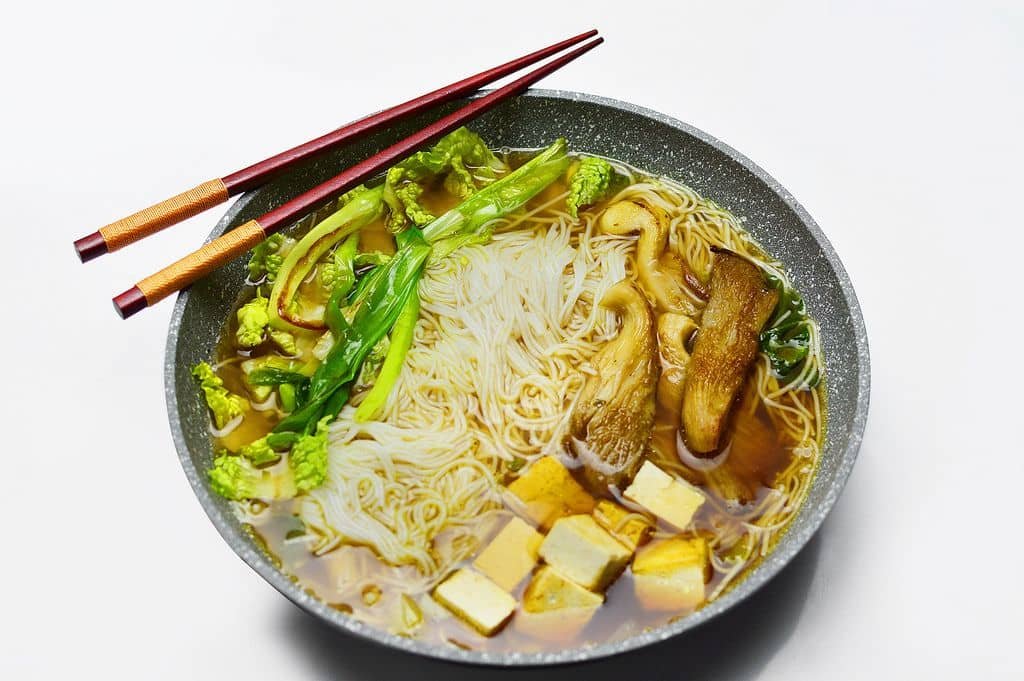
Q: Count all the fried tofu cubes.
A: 8